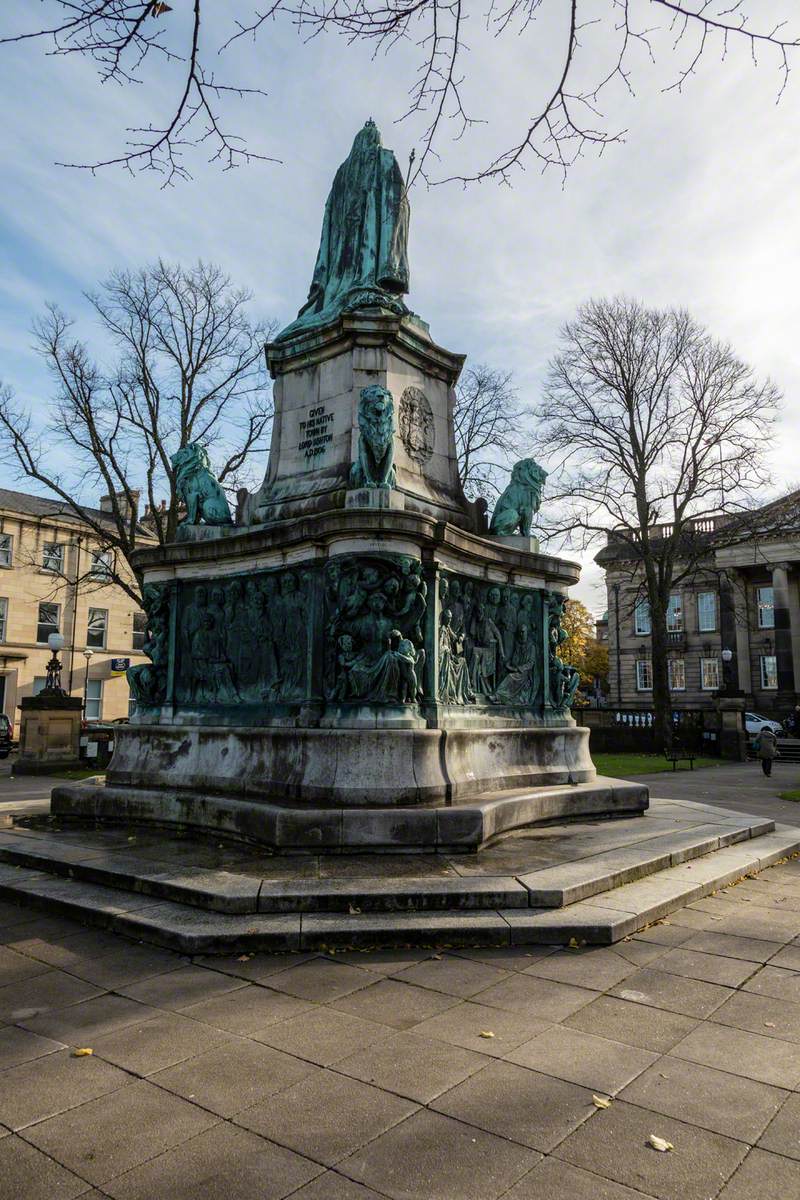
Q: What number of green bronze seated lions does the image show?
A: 3